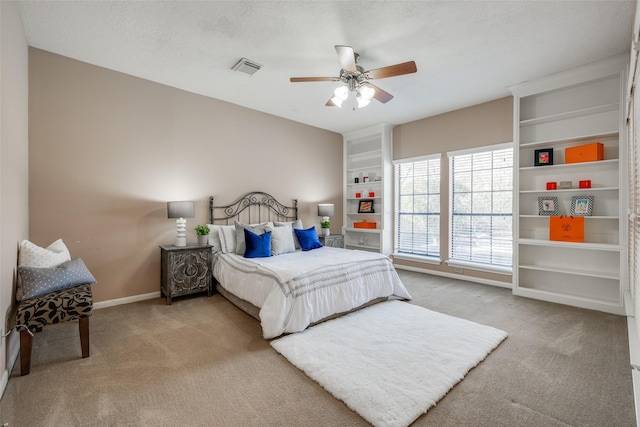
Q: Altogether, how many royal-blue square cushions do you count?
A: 2